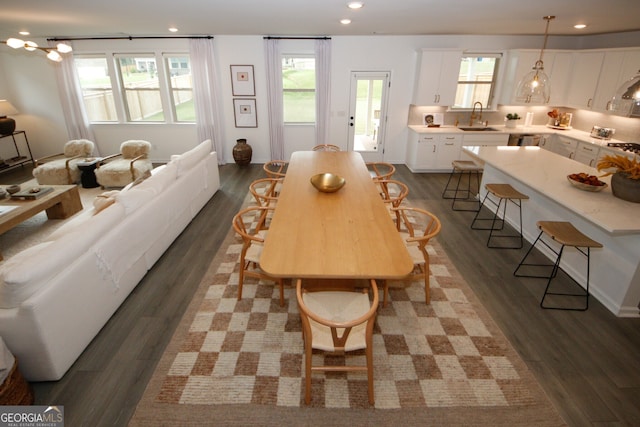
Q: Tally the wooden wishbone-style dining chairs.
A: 8